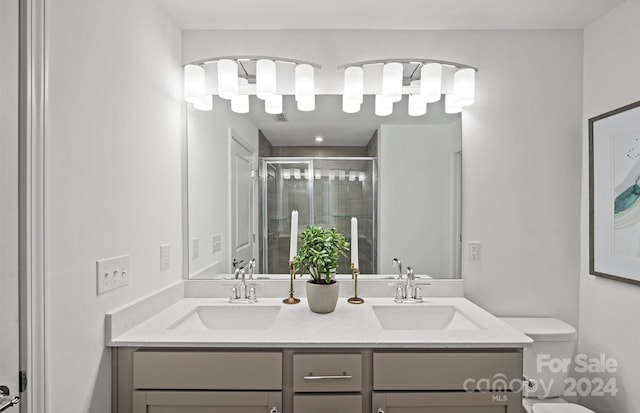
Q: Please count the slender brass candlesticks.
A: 2